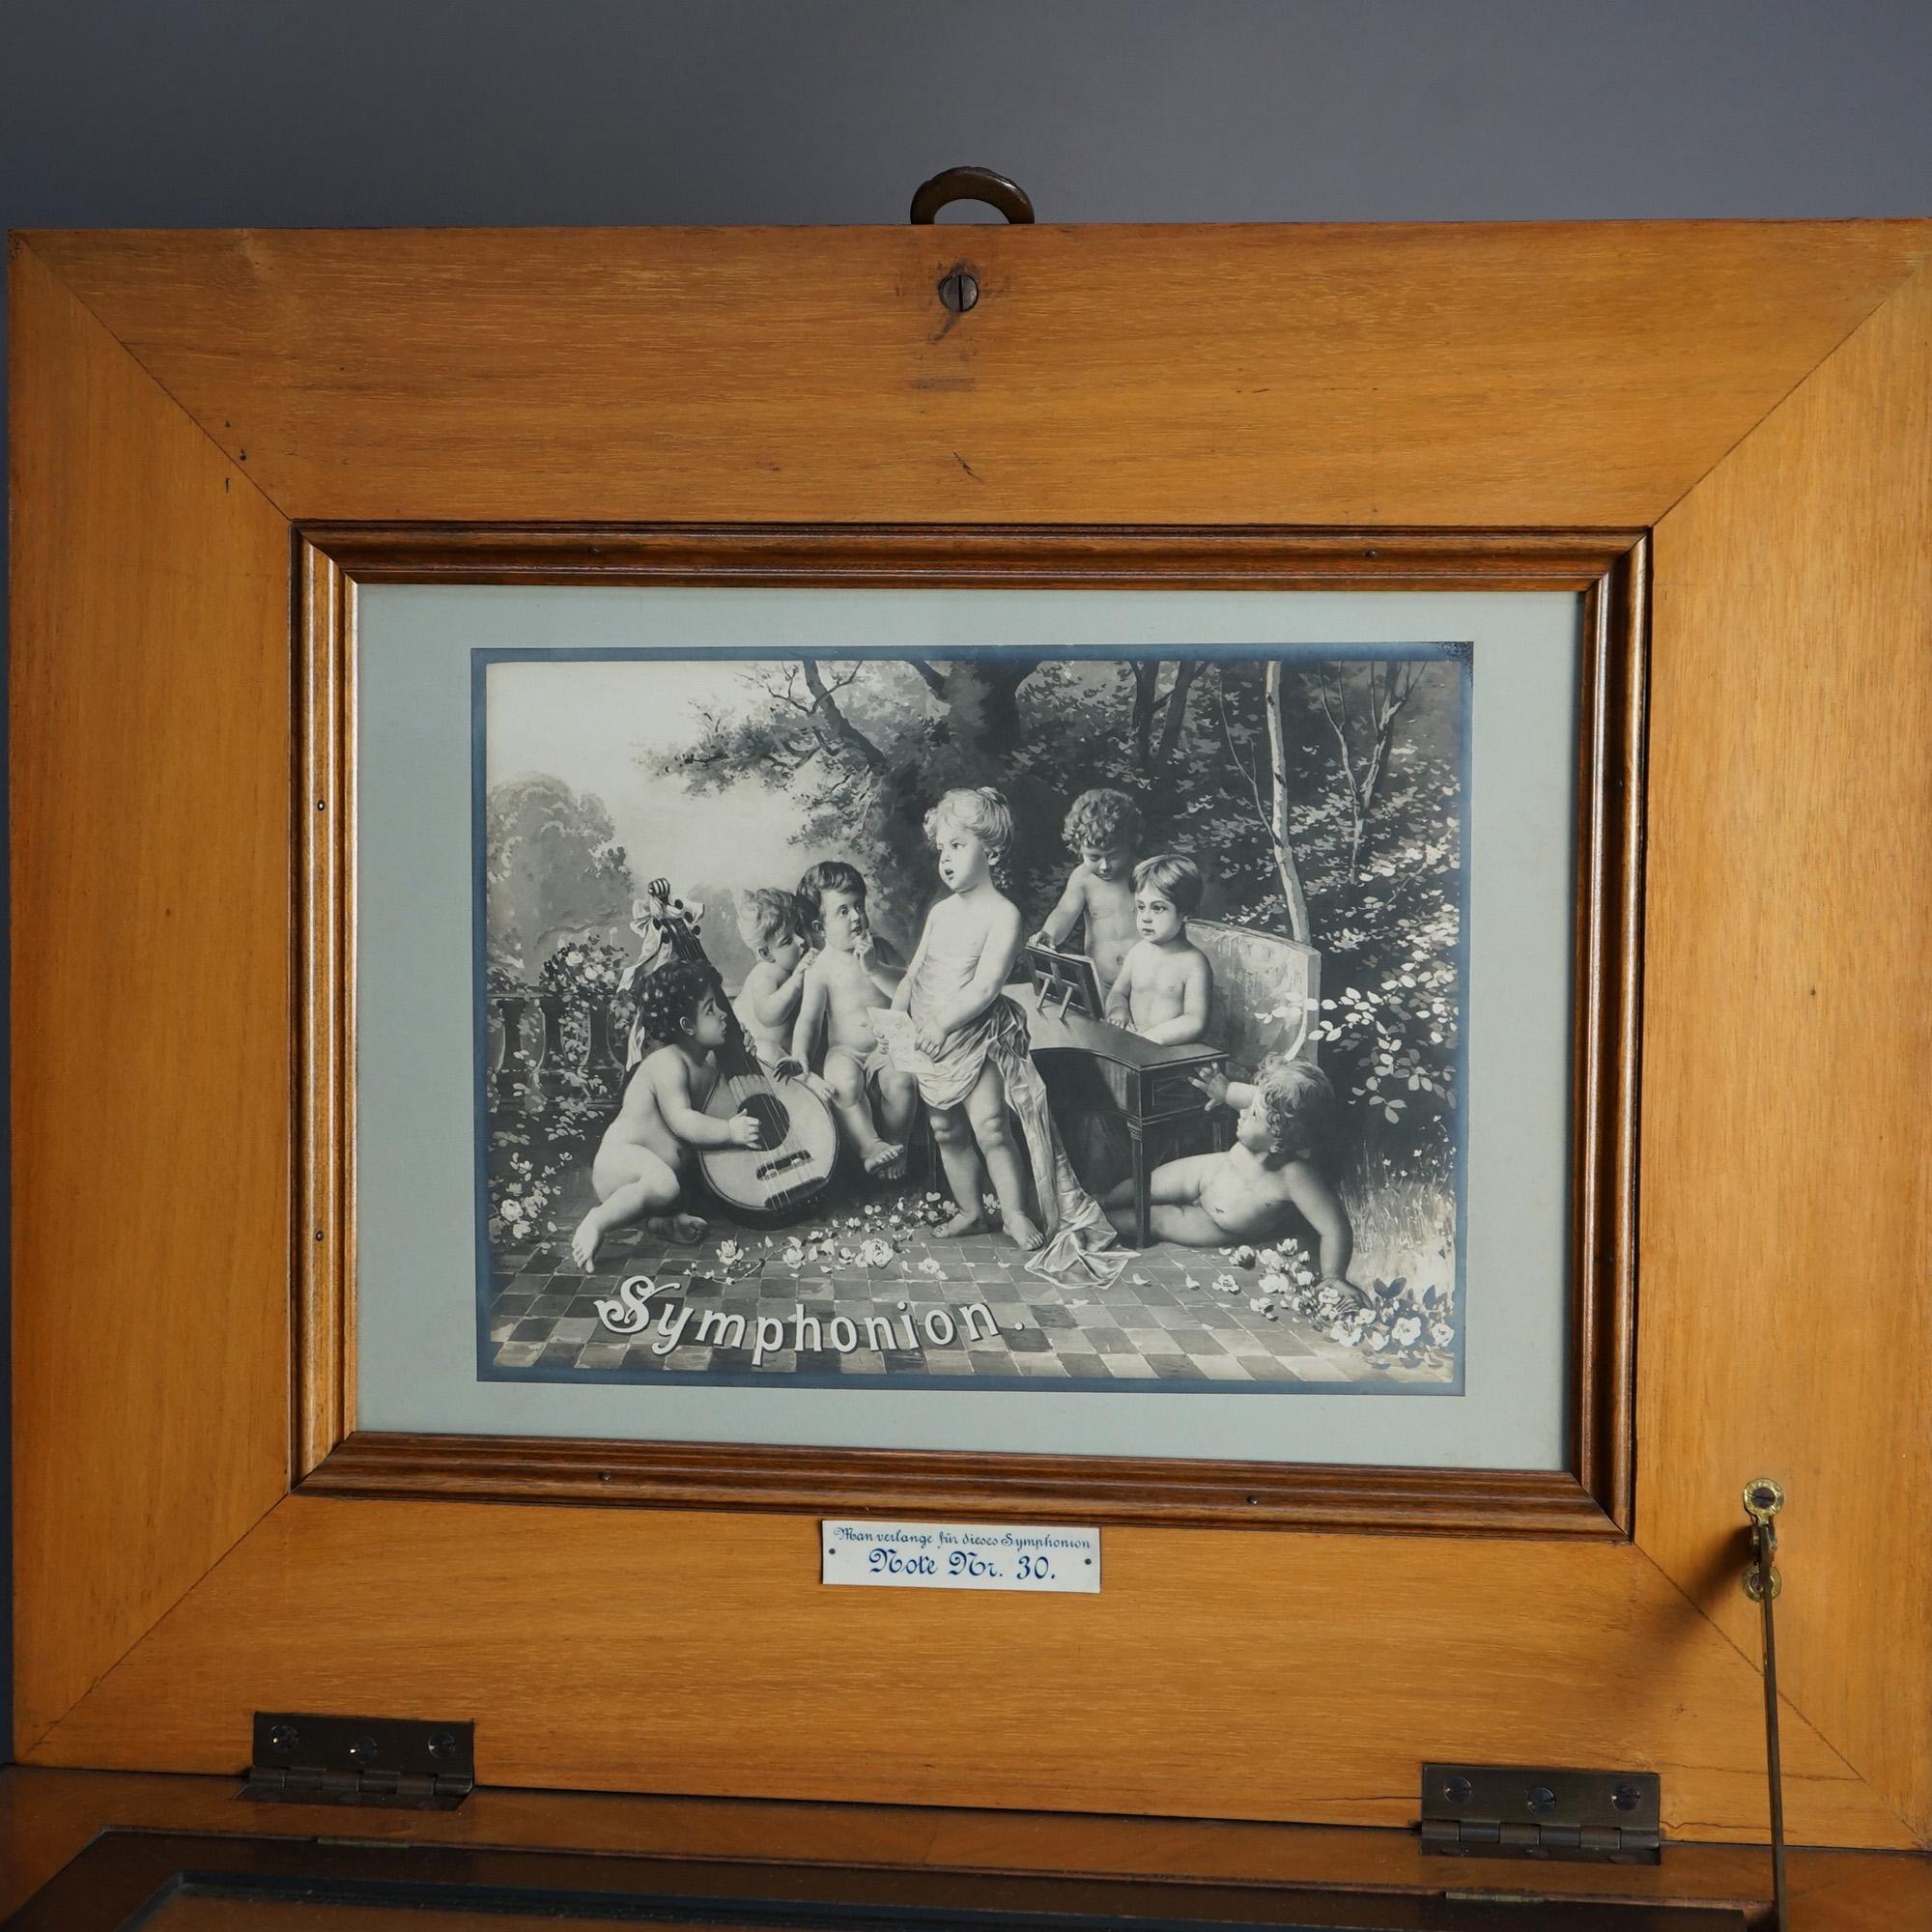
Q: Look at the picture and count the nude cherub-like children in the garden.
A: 7